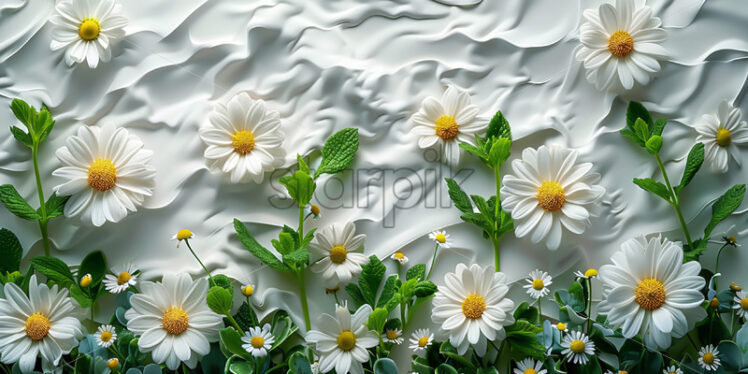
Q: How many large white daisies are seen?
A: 13